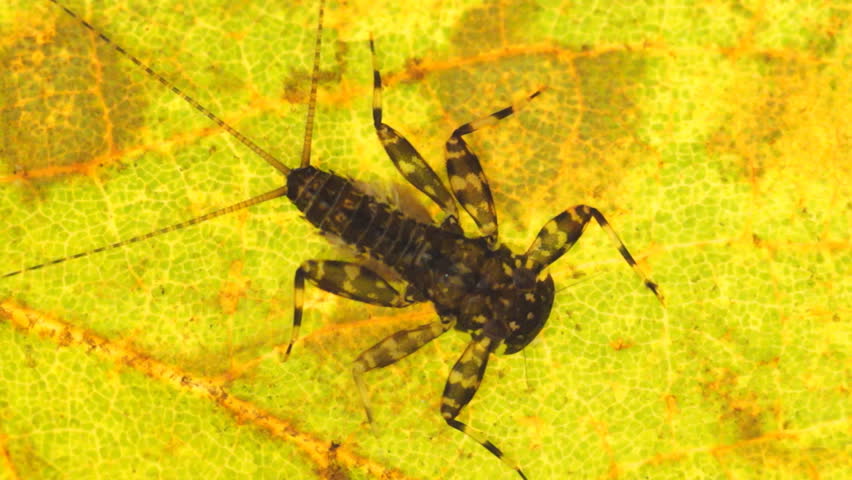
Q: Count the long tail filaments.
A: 3